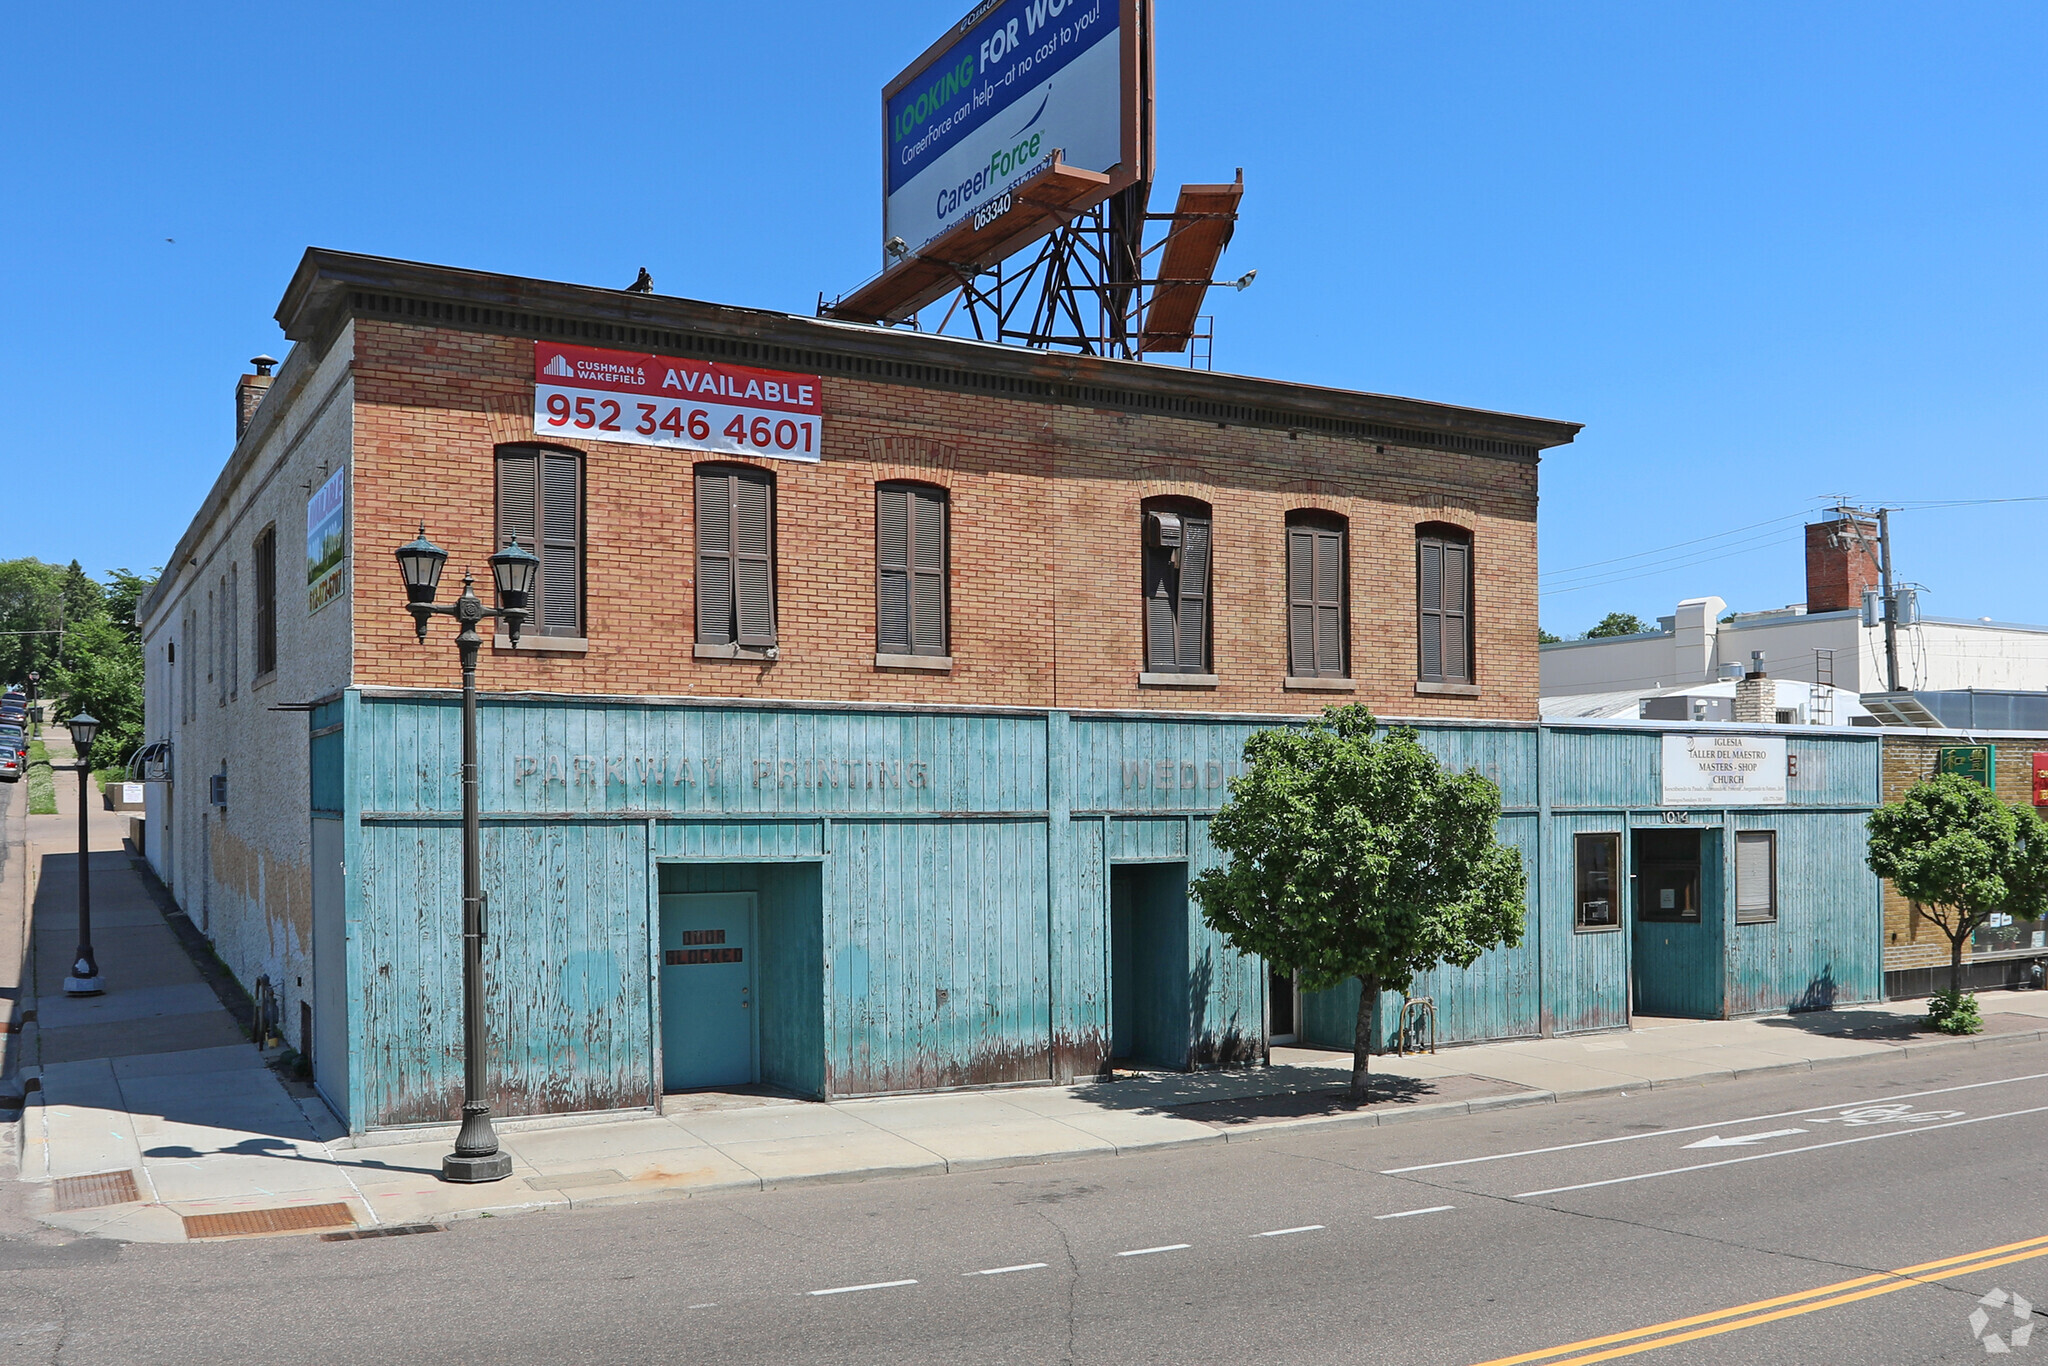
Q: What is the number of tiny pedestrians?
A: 0